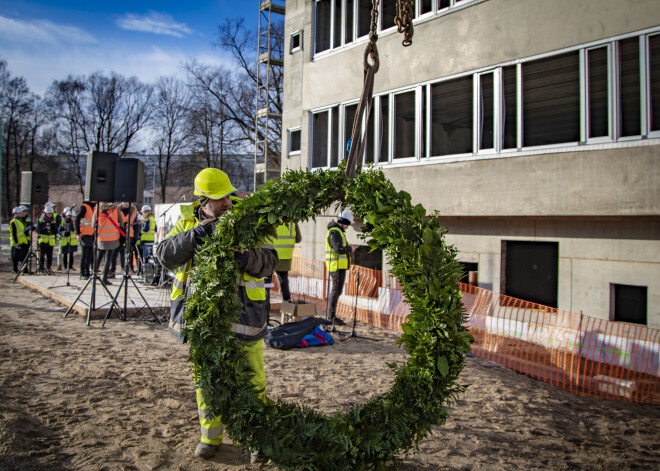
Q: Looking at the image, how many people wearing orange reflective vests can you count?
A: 3